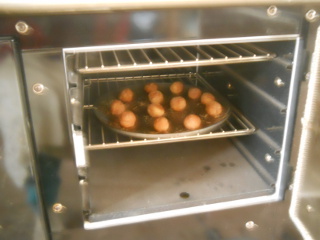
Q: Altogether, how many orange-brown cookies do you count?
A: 13